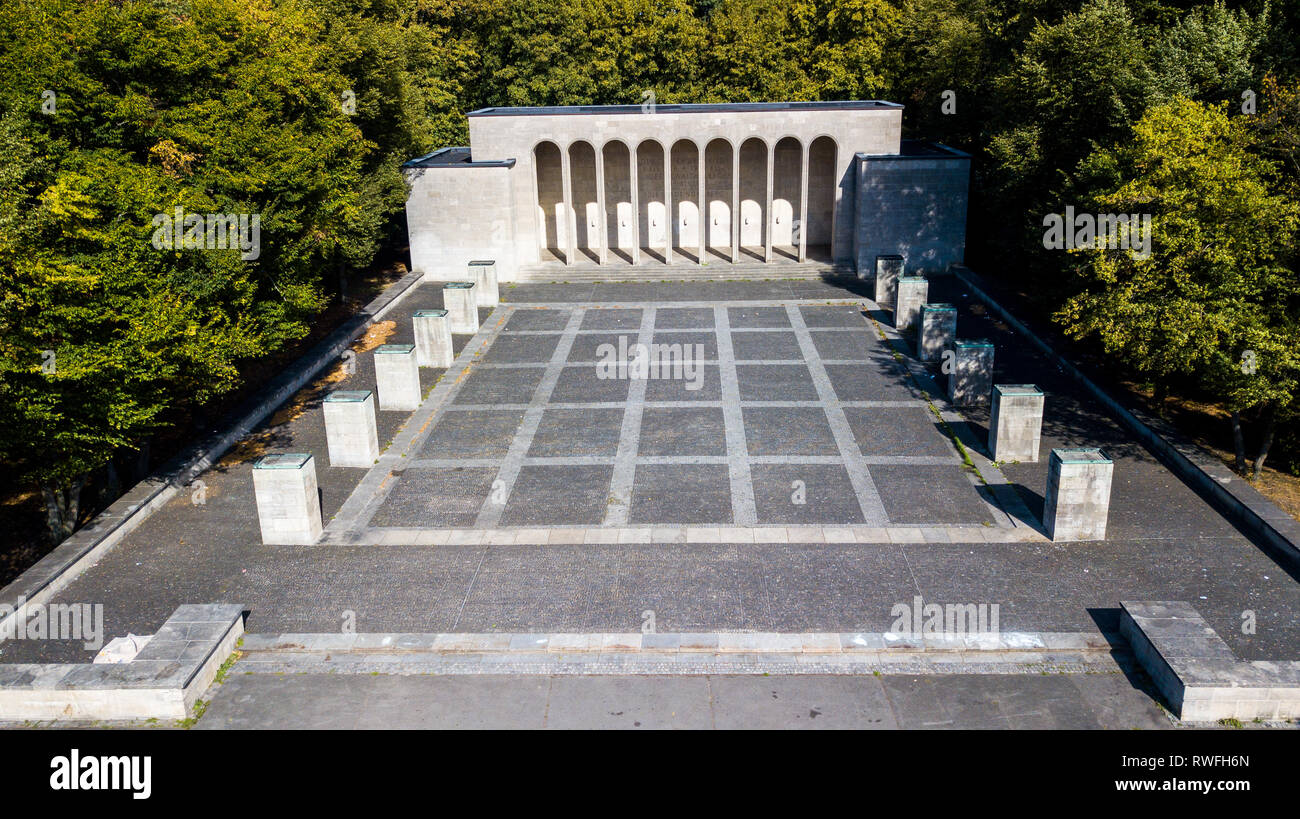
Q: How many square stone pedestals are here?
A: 12